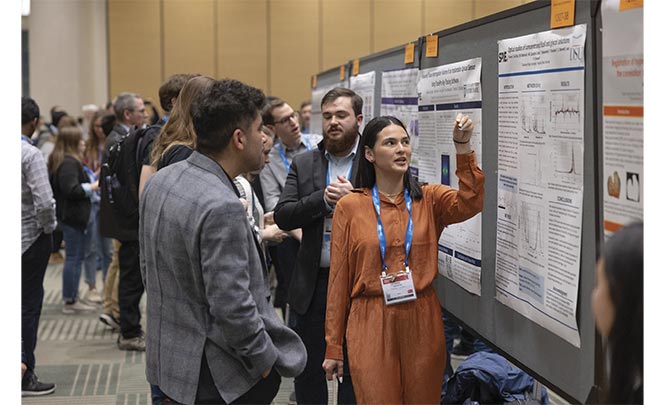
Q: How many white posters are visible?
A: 6